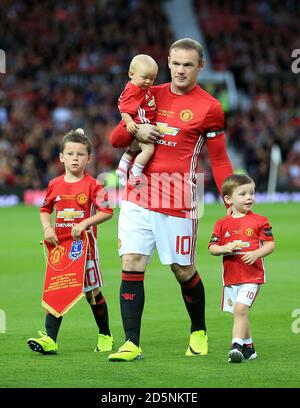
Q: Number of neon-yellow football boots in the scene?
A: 4